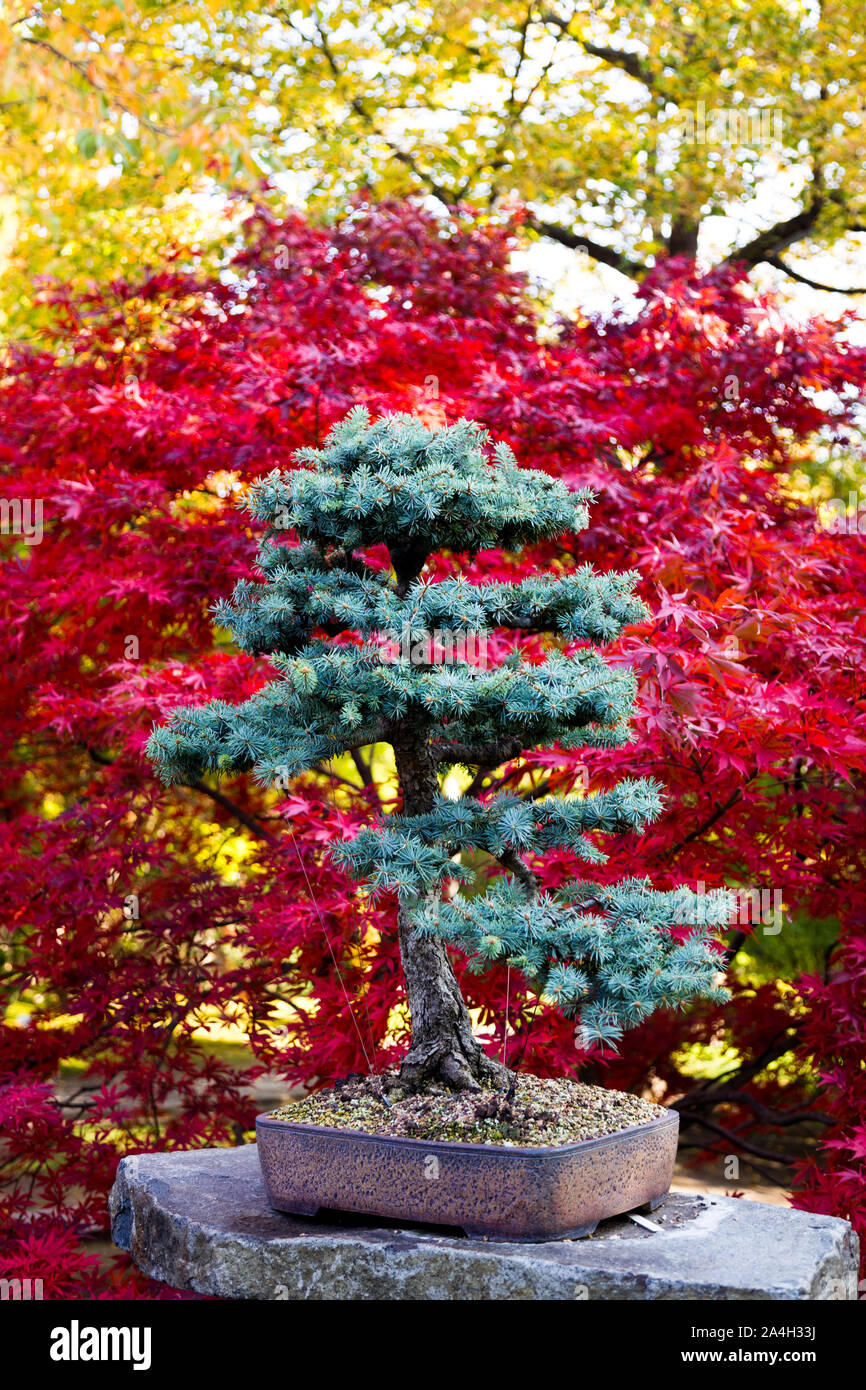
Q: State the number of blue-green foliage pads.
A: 5